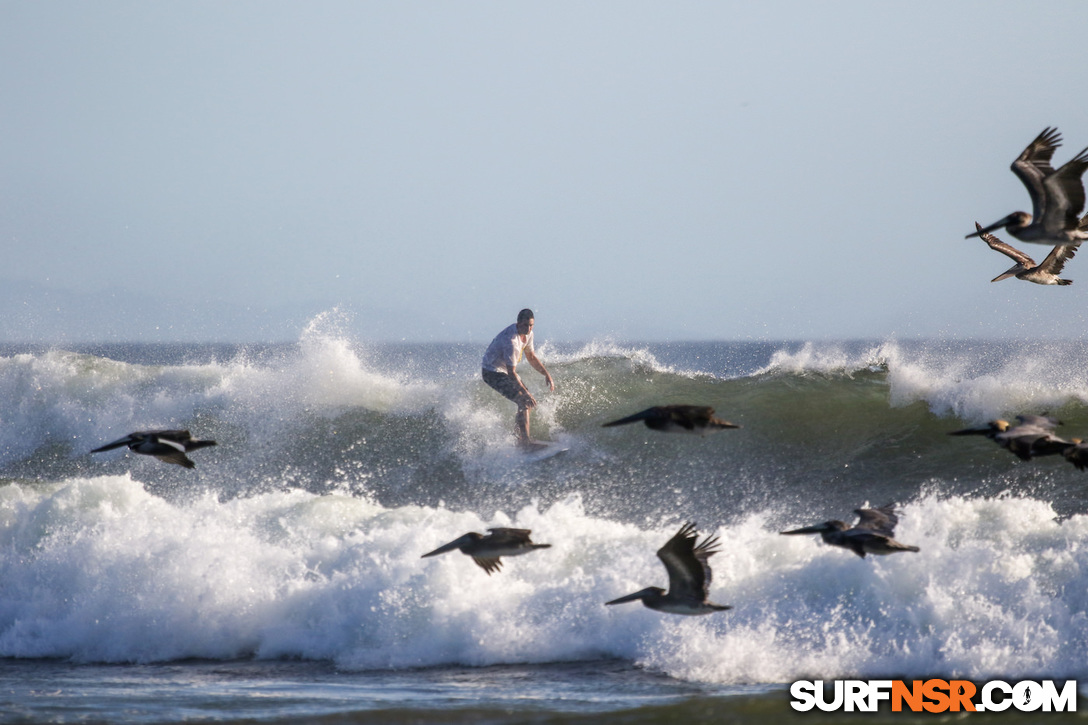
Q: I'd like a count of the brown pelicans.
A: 9